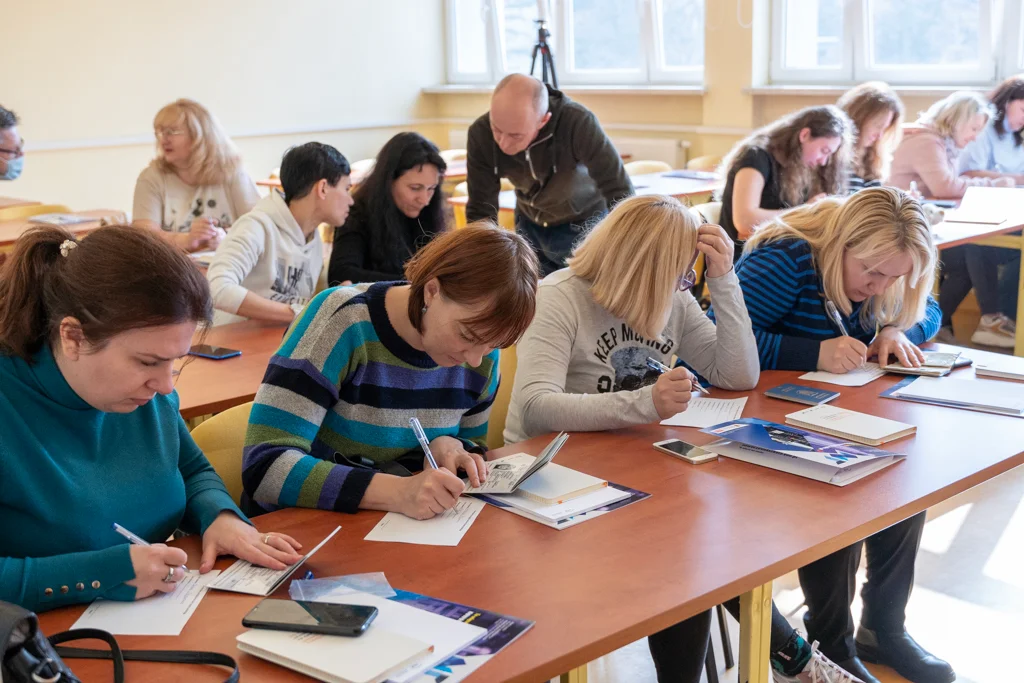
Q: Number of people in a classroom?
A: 13